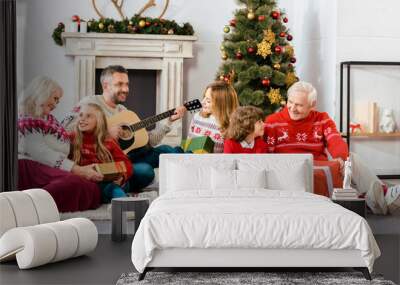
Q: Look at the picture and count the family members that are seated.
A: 6